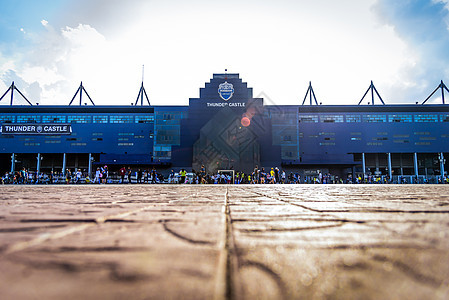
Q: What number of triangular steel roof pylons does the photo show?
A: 6